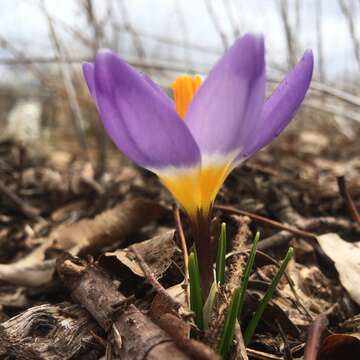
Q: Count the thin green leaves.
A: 5